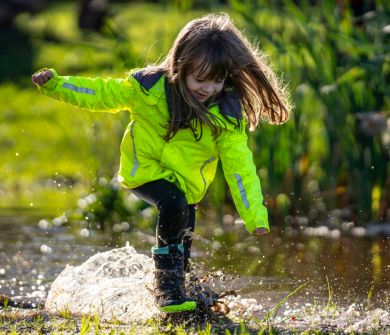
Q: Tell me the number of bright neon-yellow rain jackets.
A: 1